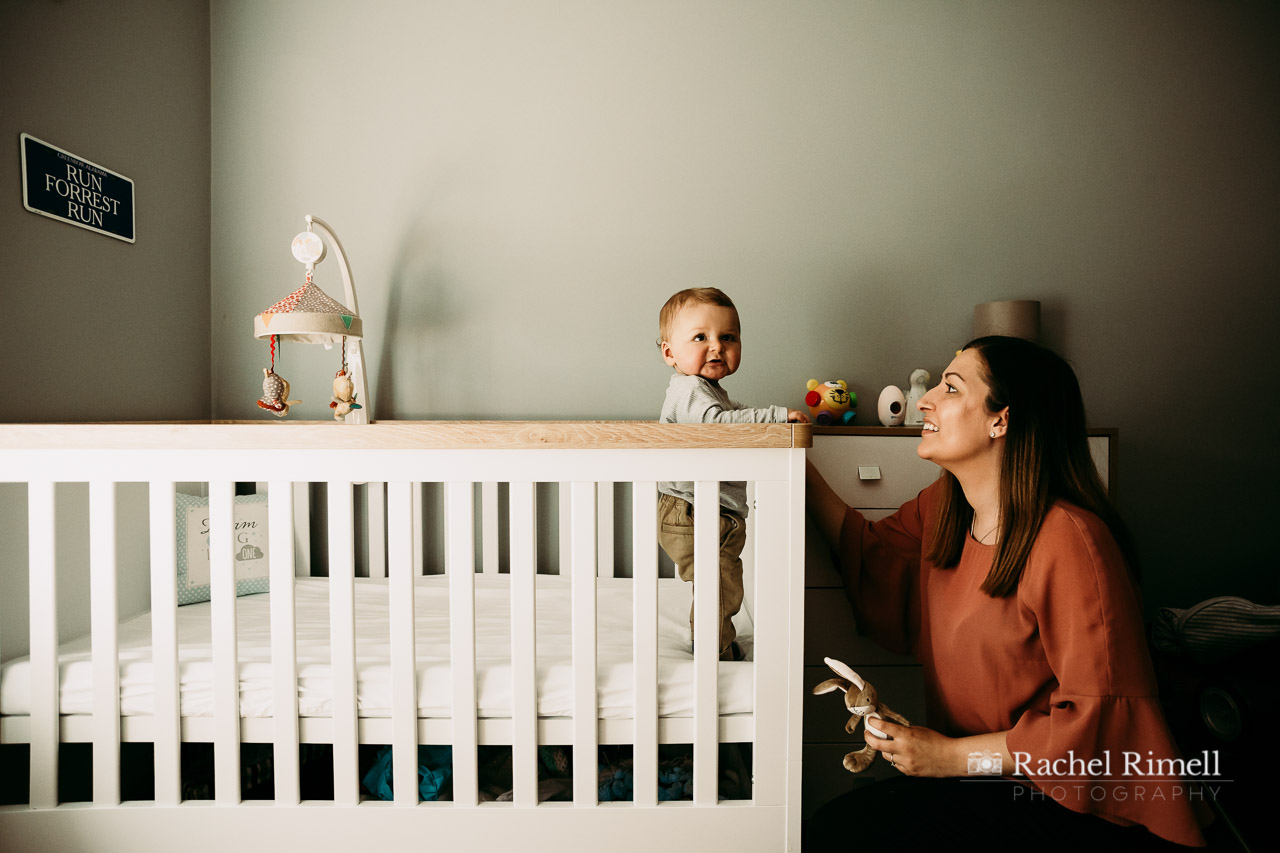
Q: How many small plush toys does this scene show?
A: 3